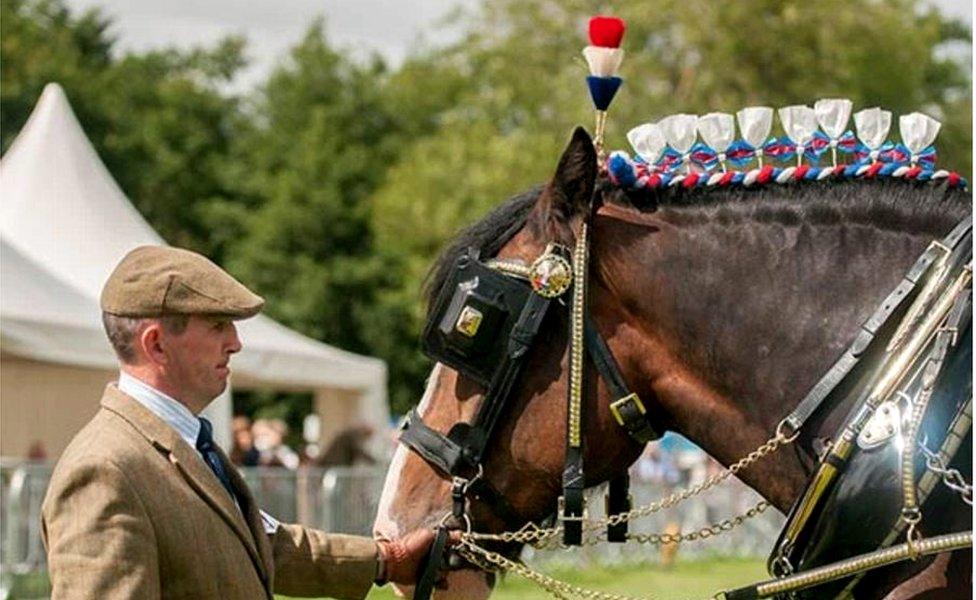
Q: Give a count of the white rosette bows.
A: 8